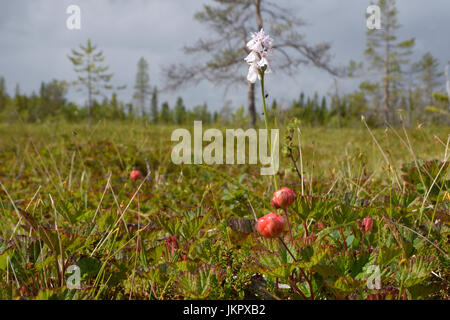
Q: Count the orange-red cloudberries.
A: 4